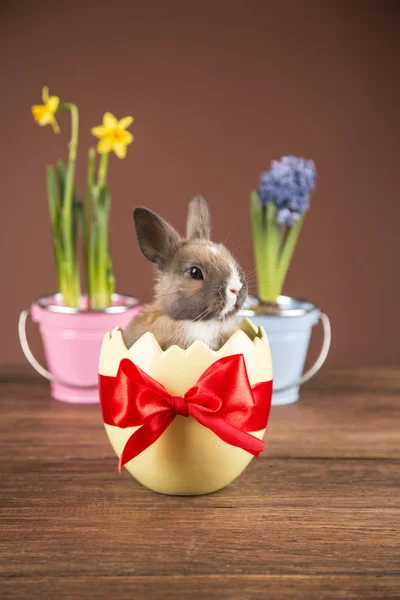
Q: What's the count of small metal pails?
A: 2